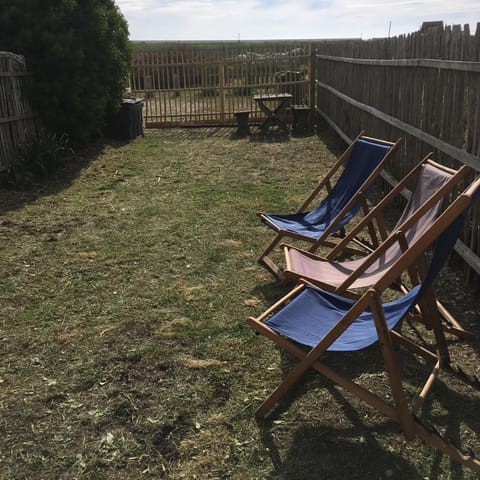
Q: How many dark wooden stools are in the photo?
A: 2